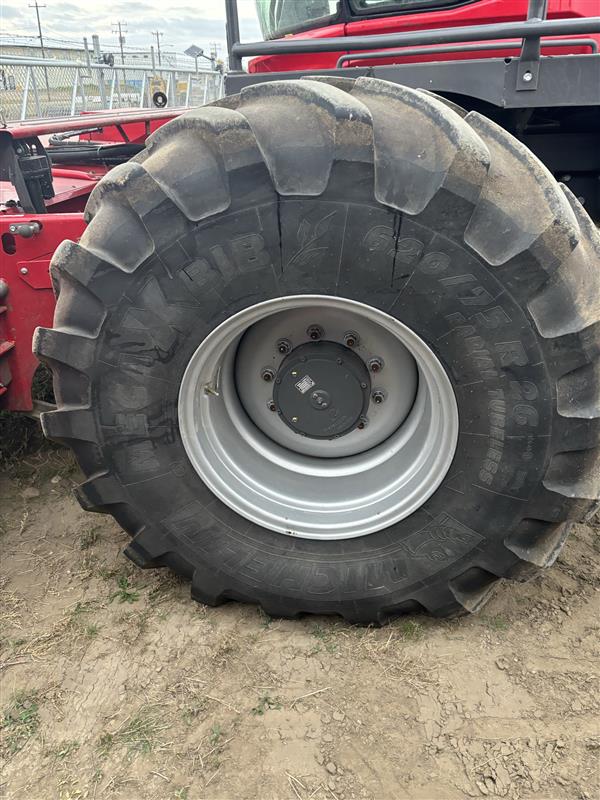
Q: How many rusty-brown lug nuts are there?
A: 8